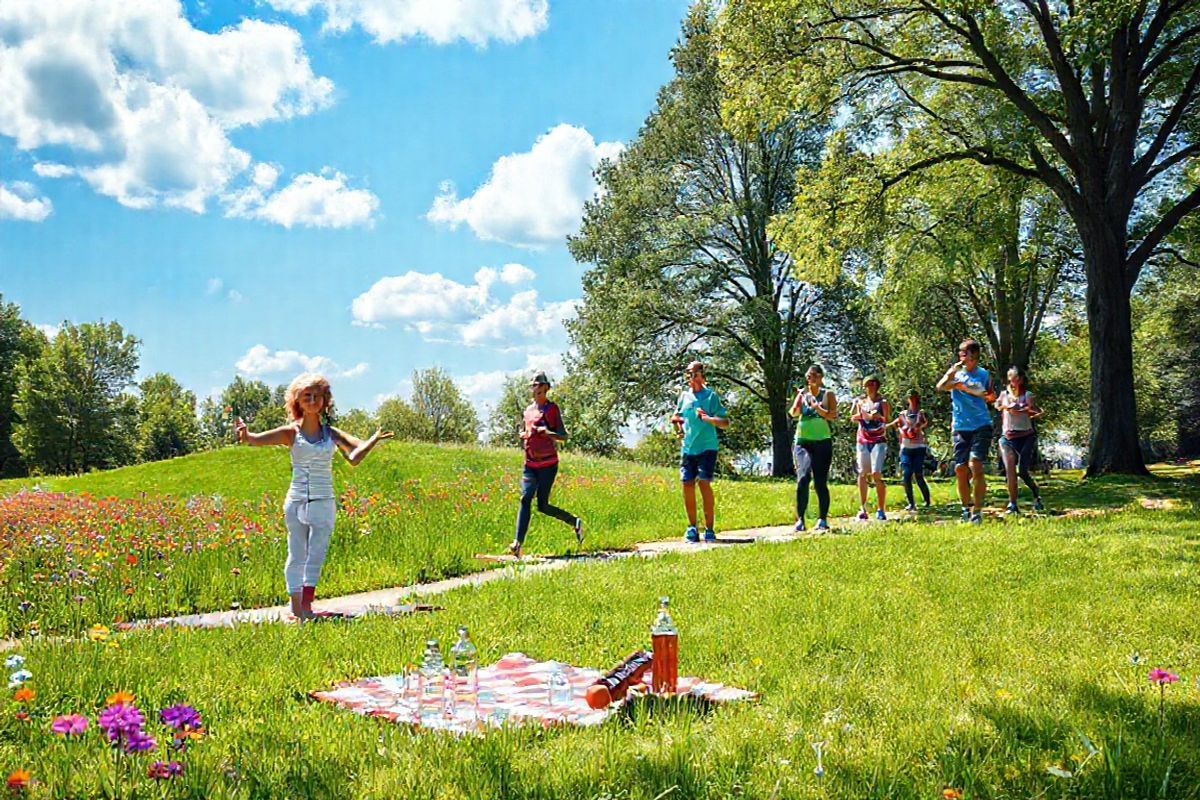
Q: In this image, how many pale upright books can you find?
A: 0